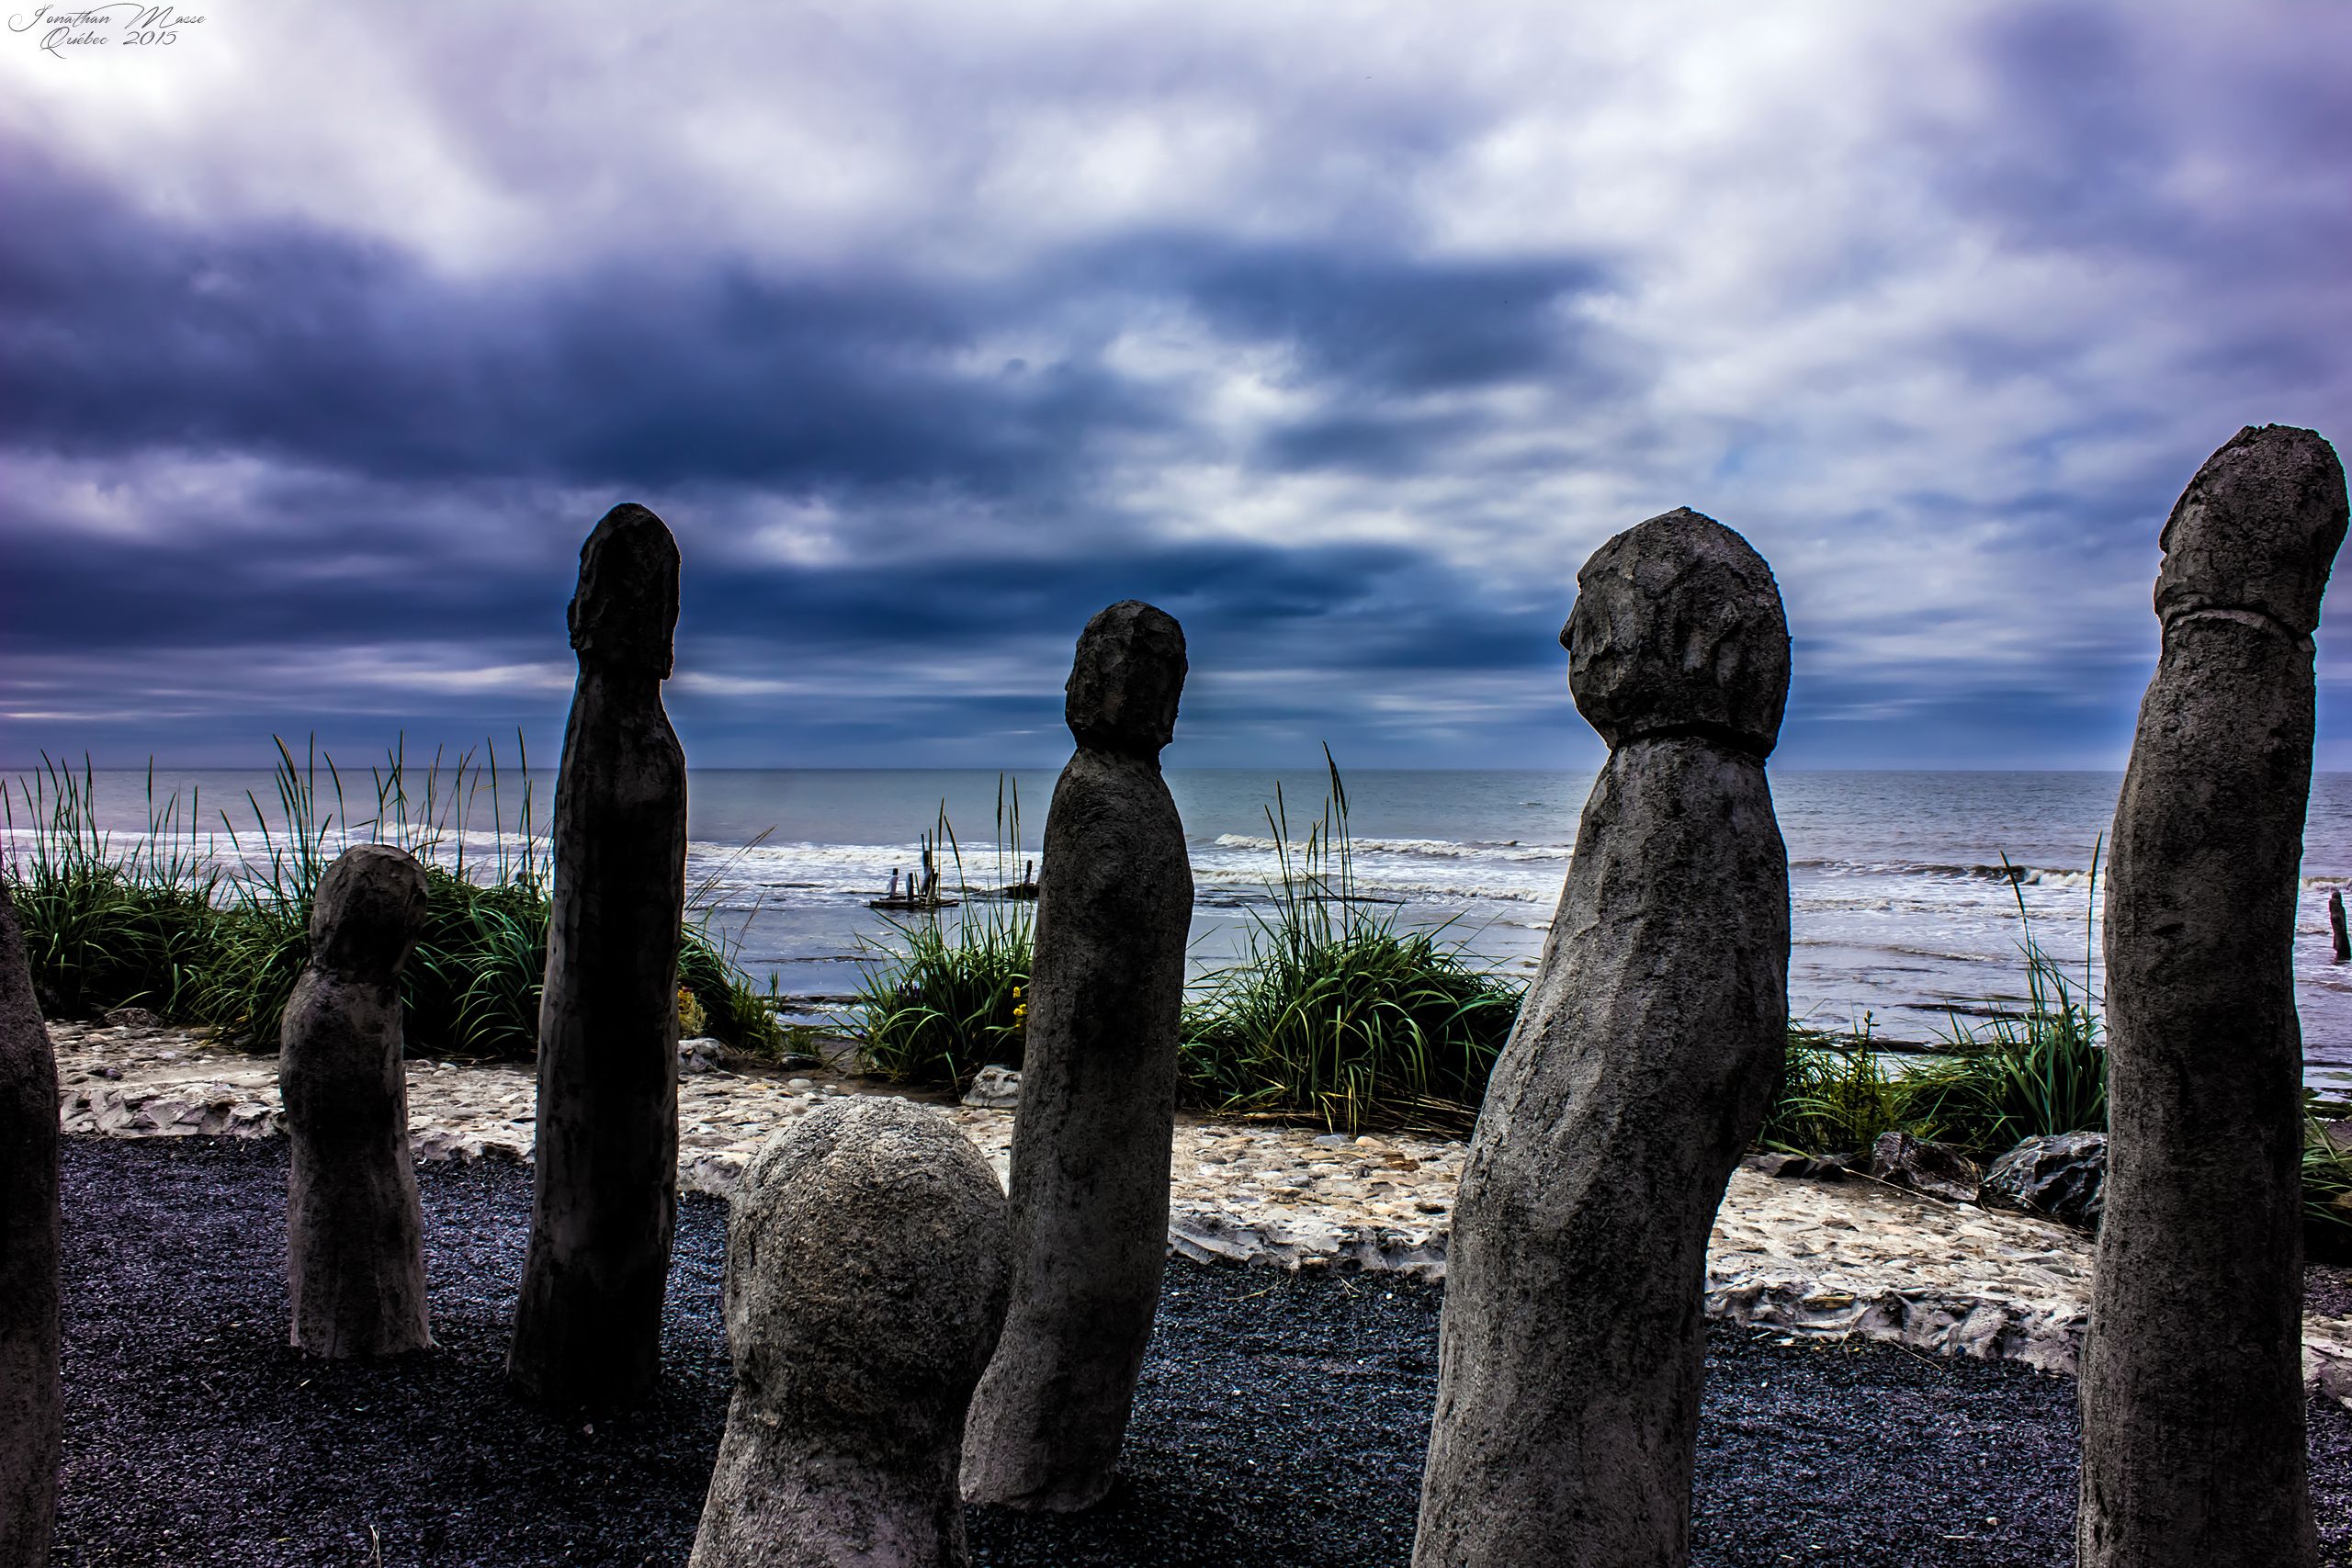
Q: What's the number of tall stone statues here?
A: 4